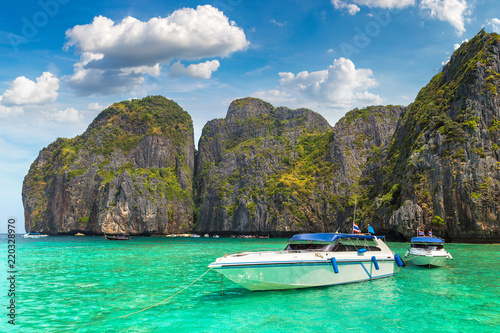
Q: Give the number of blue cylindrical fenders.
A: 4